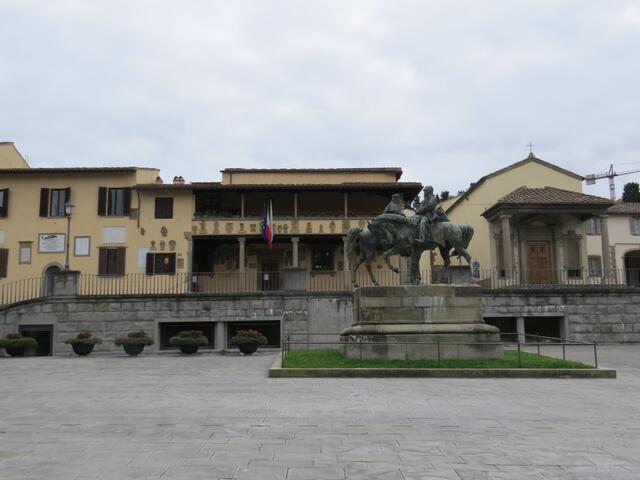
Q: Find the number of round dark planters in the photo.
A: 5